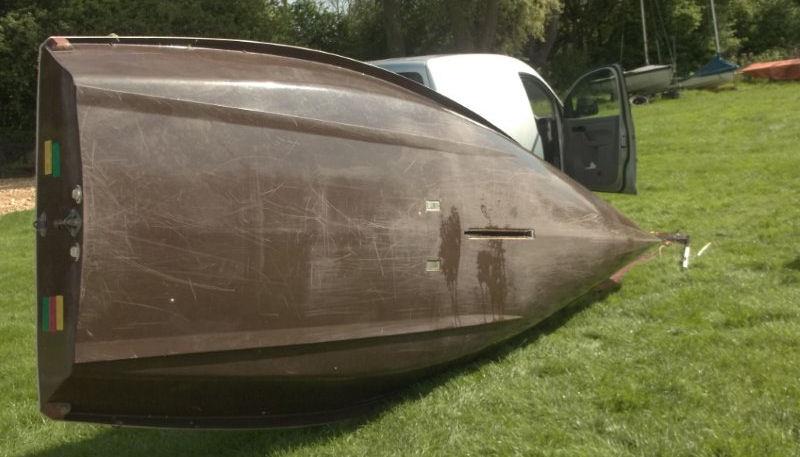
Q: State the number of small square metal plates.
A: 2